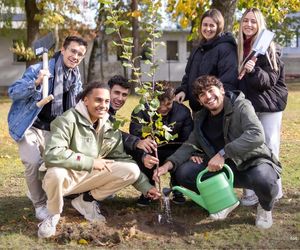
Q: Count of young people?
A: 7